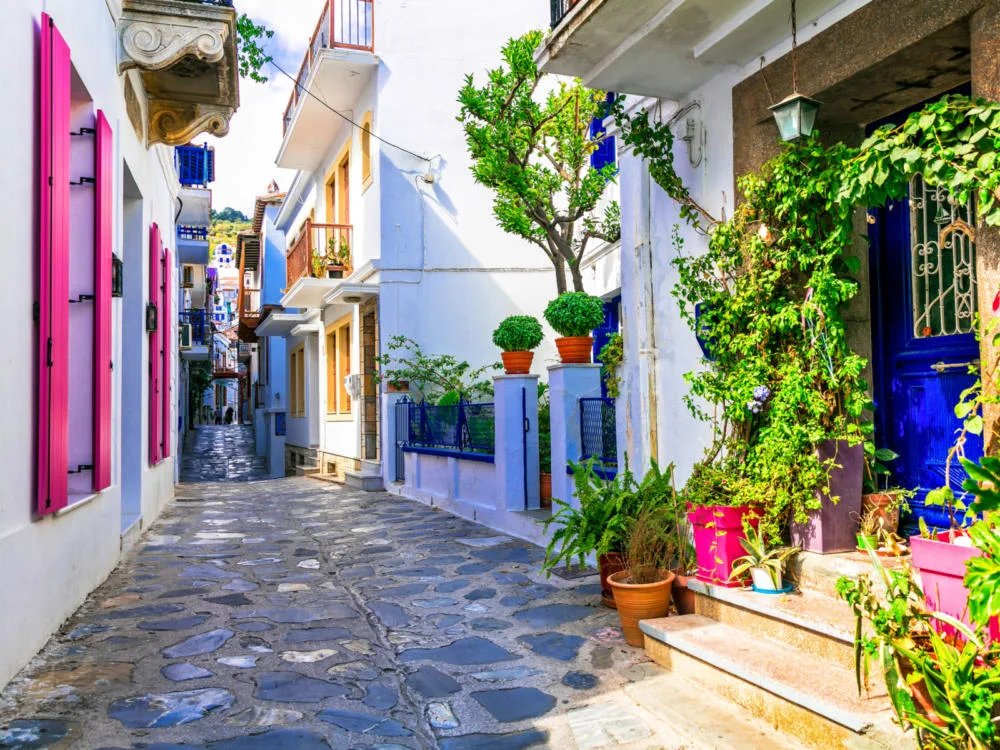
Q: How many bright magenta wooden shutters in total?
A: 4